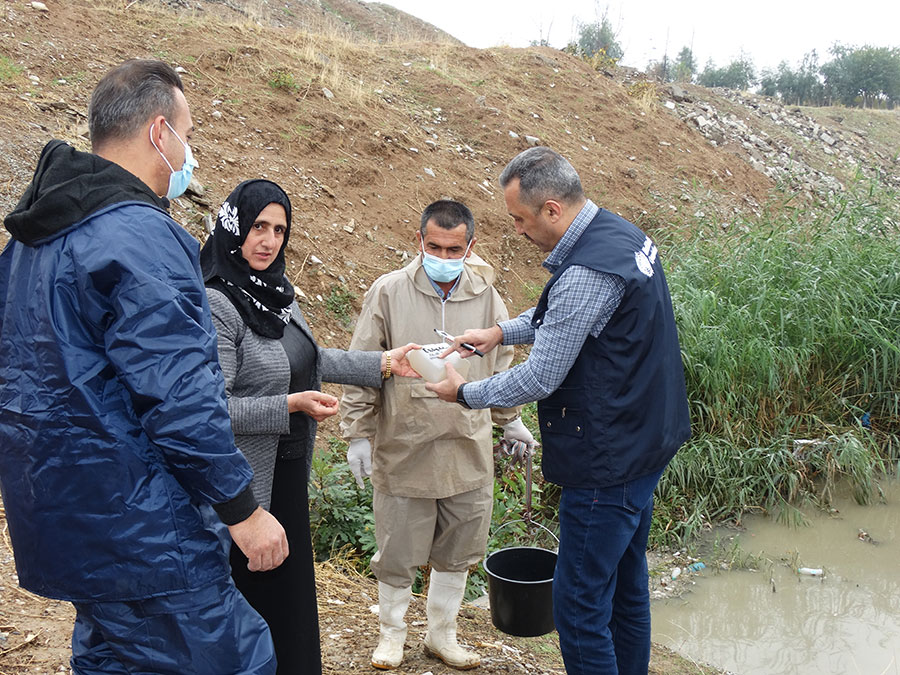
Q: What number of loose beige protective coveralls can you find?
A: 1